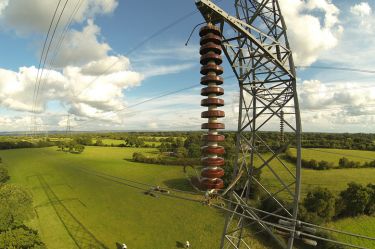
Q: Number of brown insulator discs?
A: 15